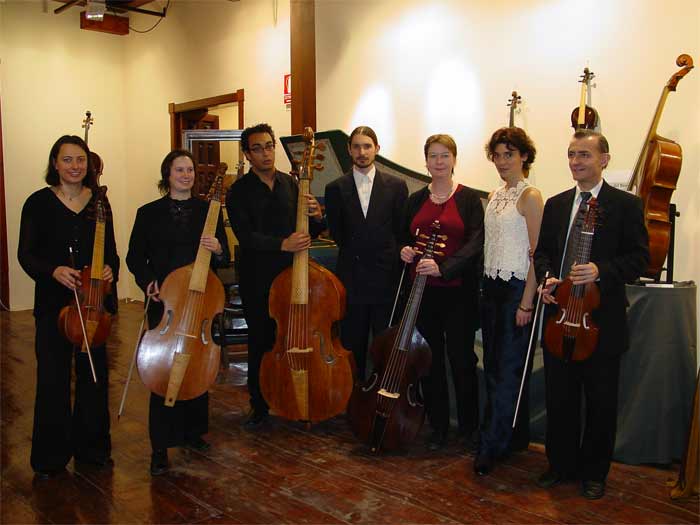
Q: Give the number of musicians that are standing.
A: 7